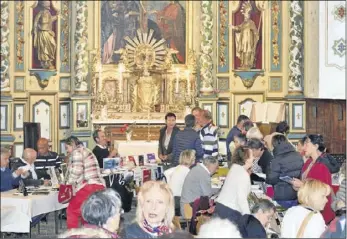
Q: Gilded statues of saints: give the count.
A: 2